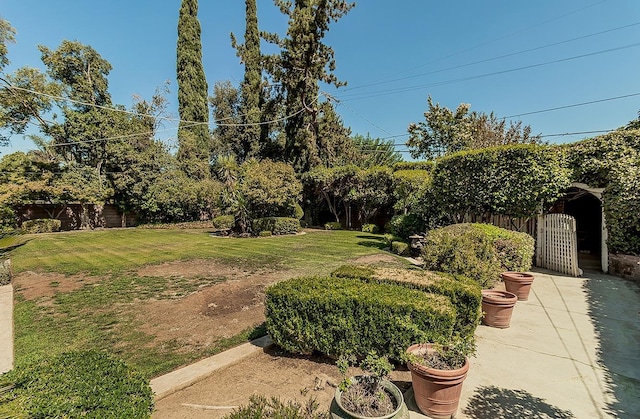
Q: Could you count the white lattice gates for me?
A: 1